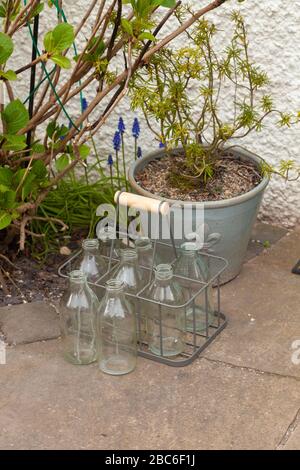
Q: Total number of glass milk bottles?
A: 8